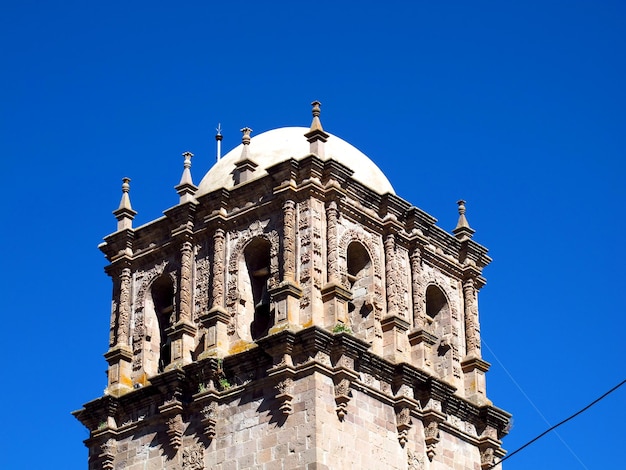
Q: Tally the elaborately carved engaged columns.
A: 8